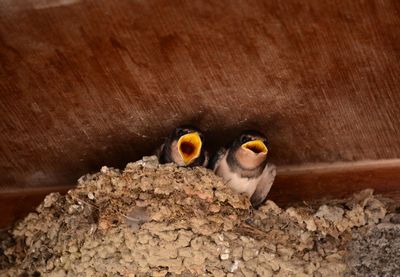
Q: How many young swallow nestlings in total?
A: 2